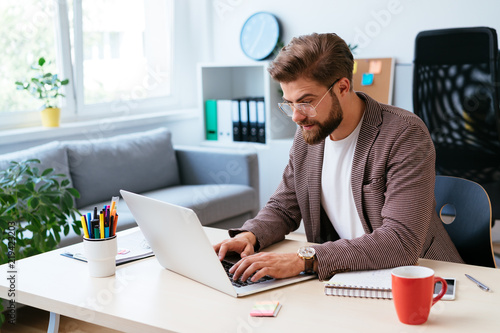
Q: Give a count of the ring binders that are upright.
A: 7